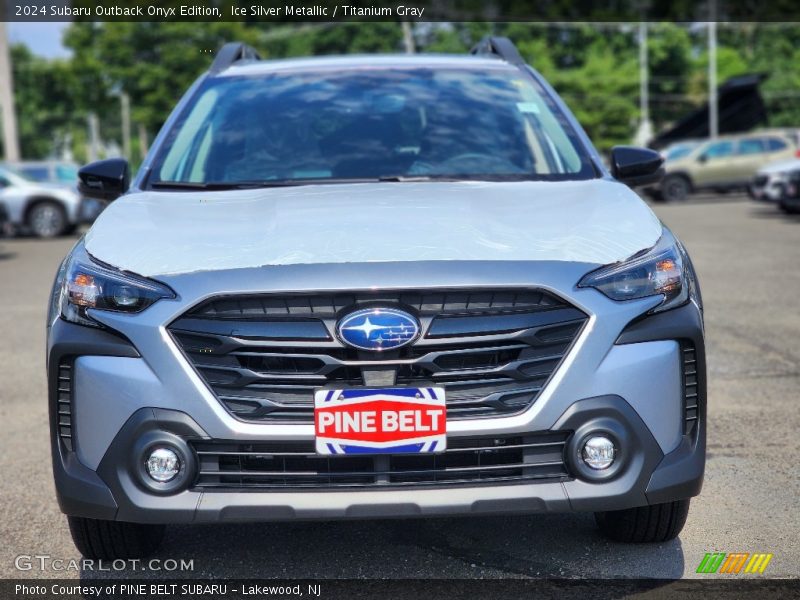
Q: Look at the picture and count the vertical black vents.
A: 2